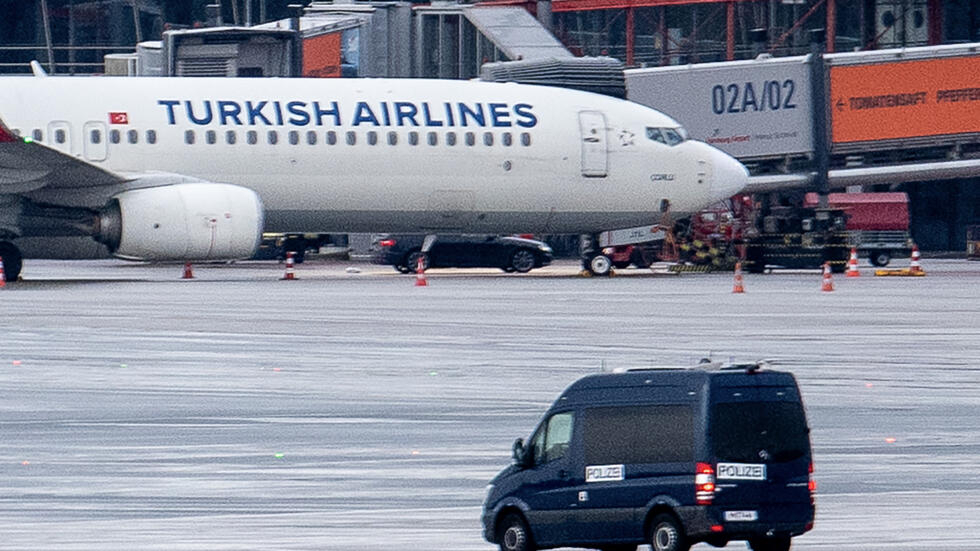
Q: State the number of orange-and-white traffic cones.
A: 8